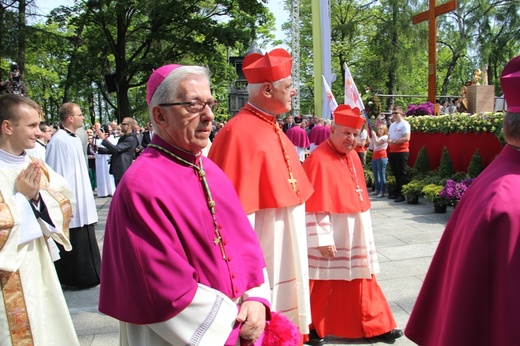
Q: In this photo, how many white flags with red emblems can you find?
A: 2